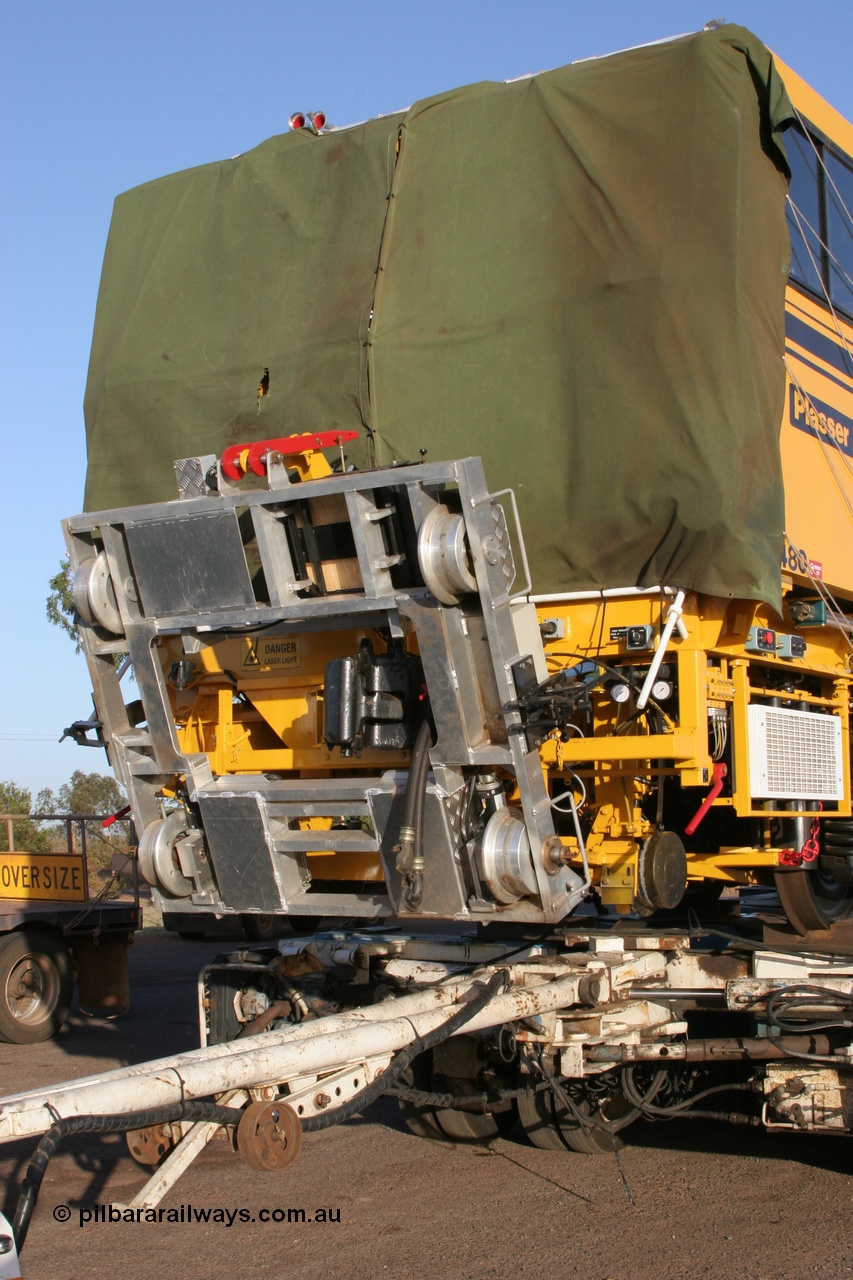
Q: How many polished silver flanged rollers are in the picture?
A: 4